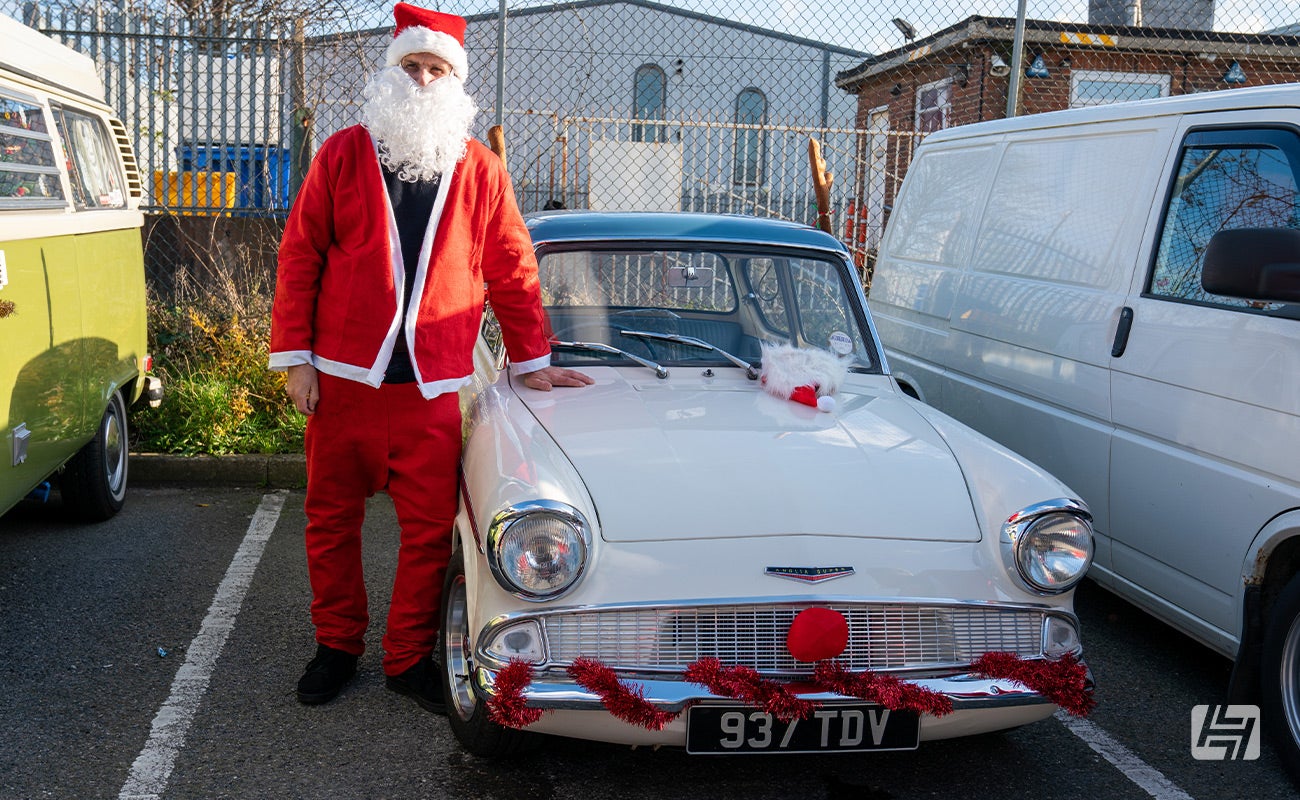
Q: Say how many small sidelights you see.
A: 2